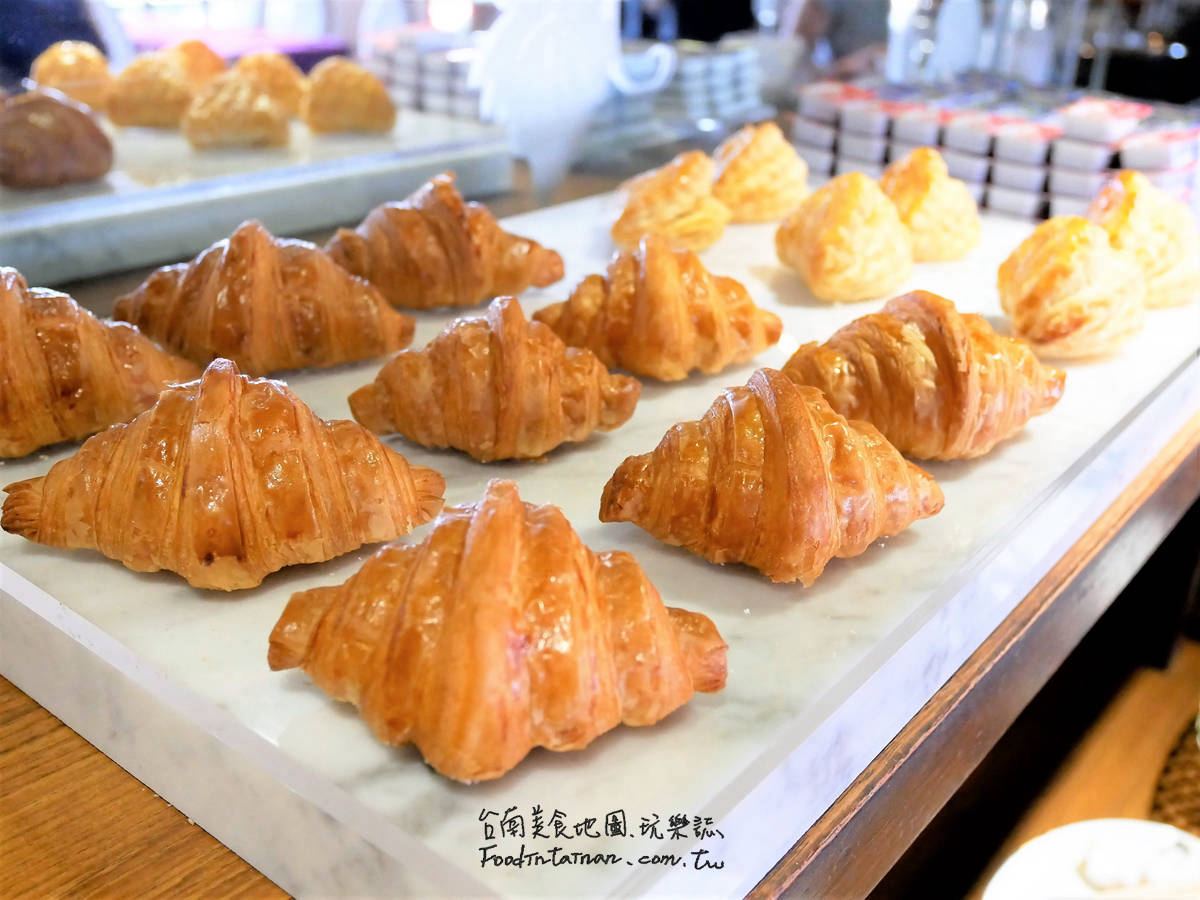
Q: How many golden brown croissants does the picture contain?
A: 9